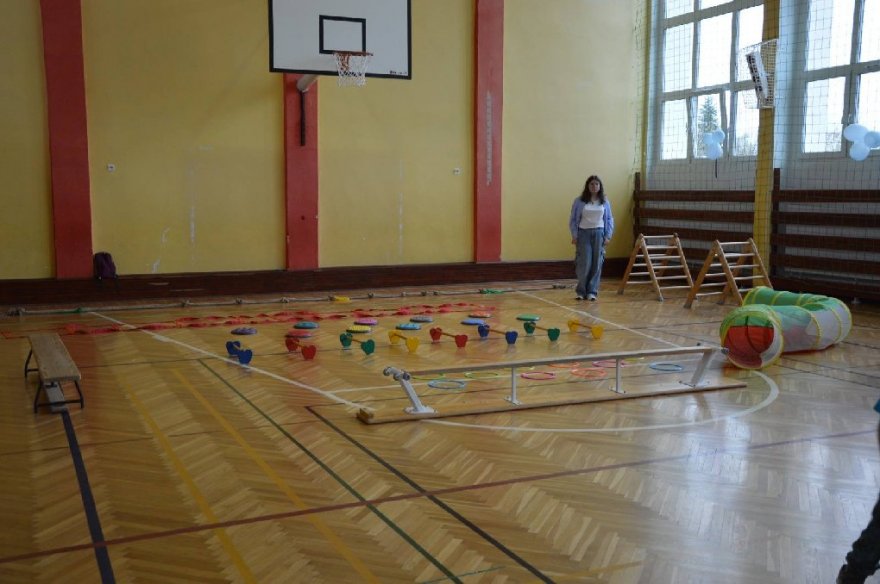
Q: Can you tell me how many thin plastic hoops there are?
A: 10